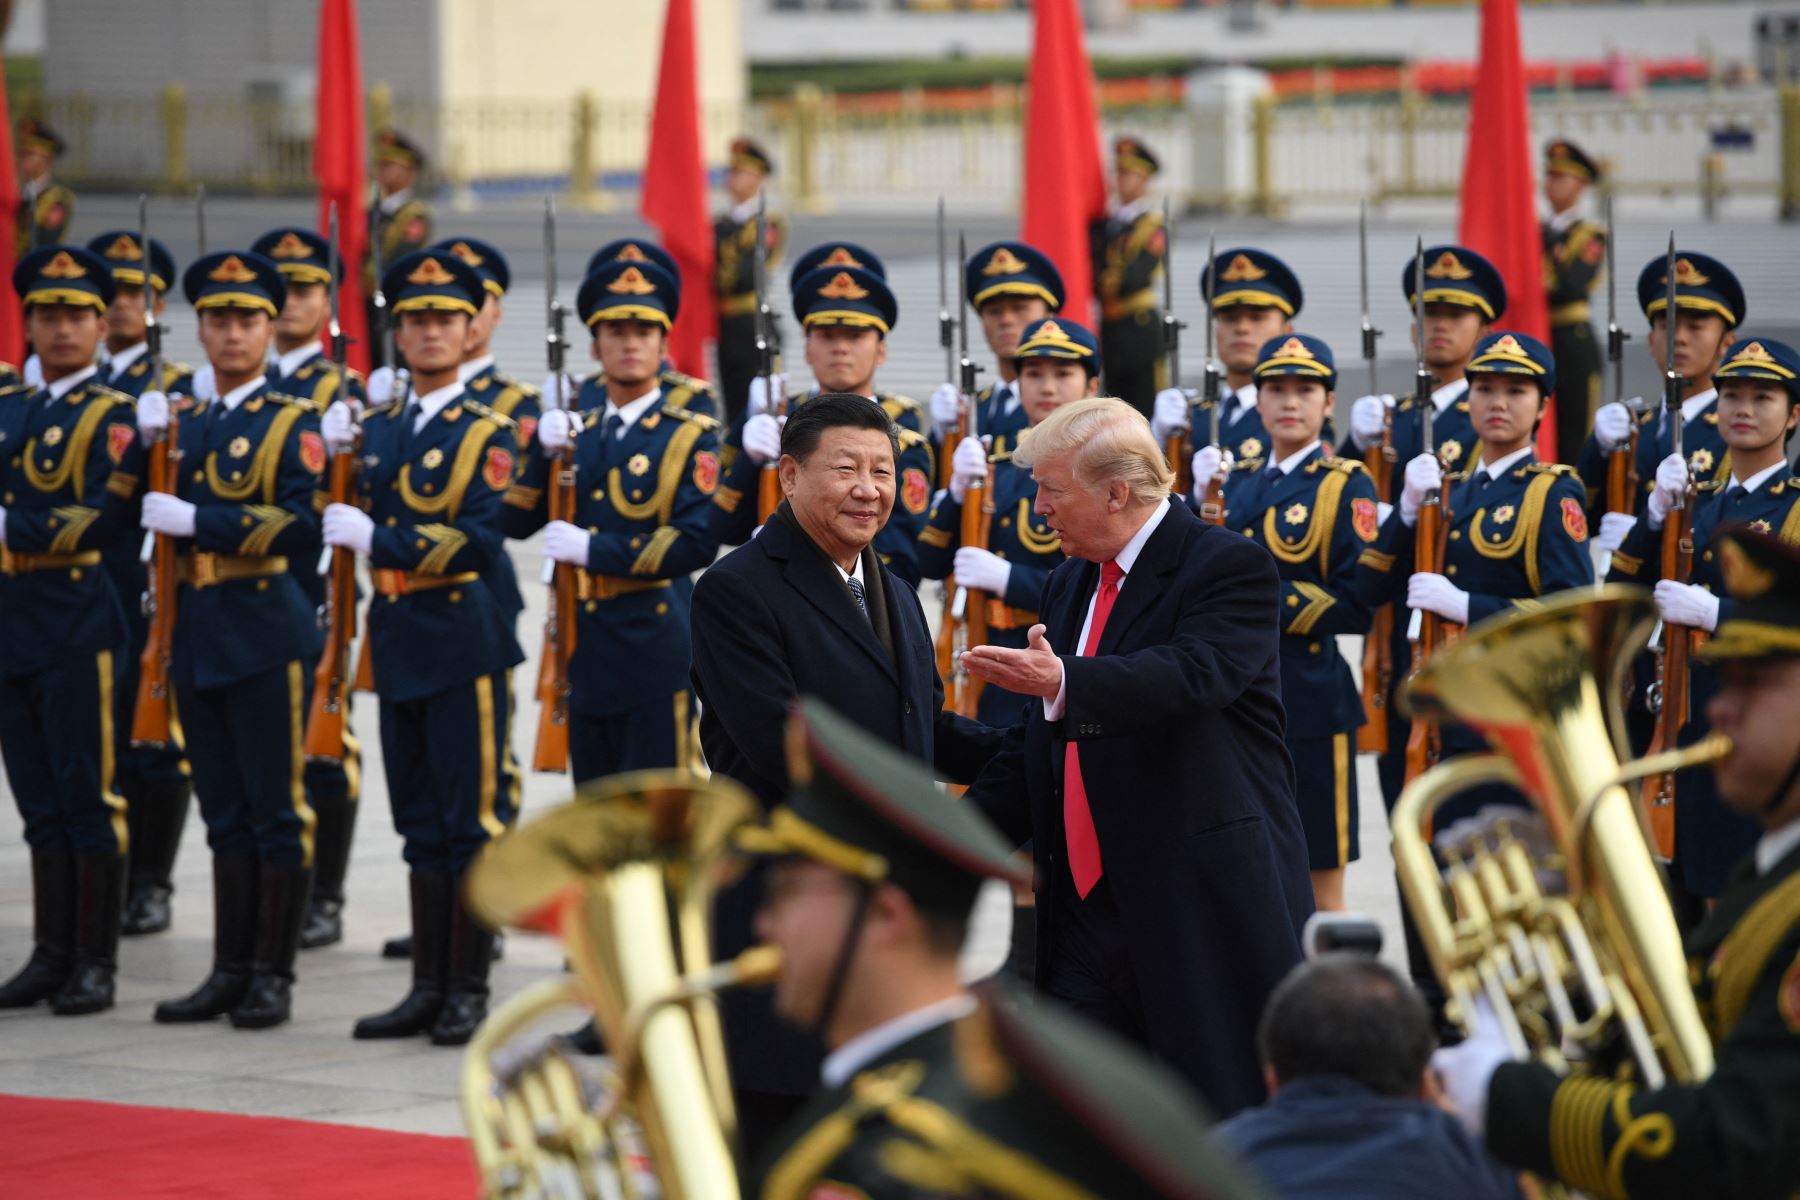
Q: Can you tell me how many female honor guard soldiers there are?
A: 4